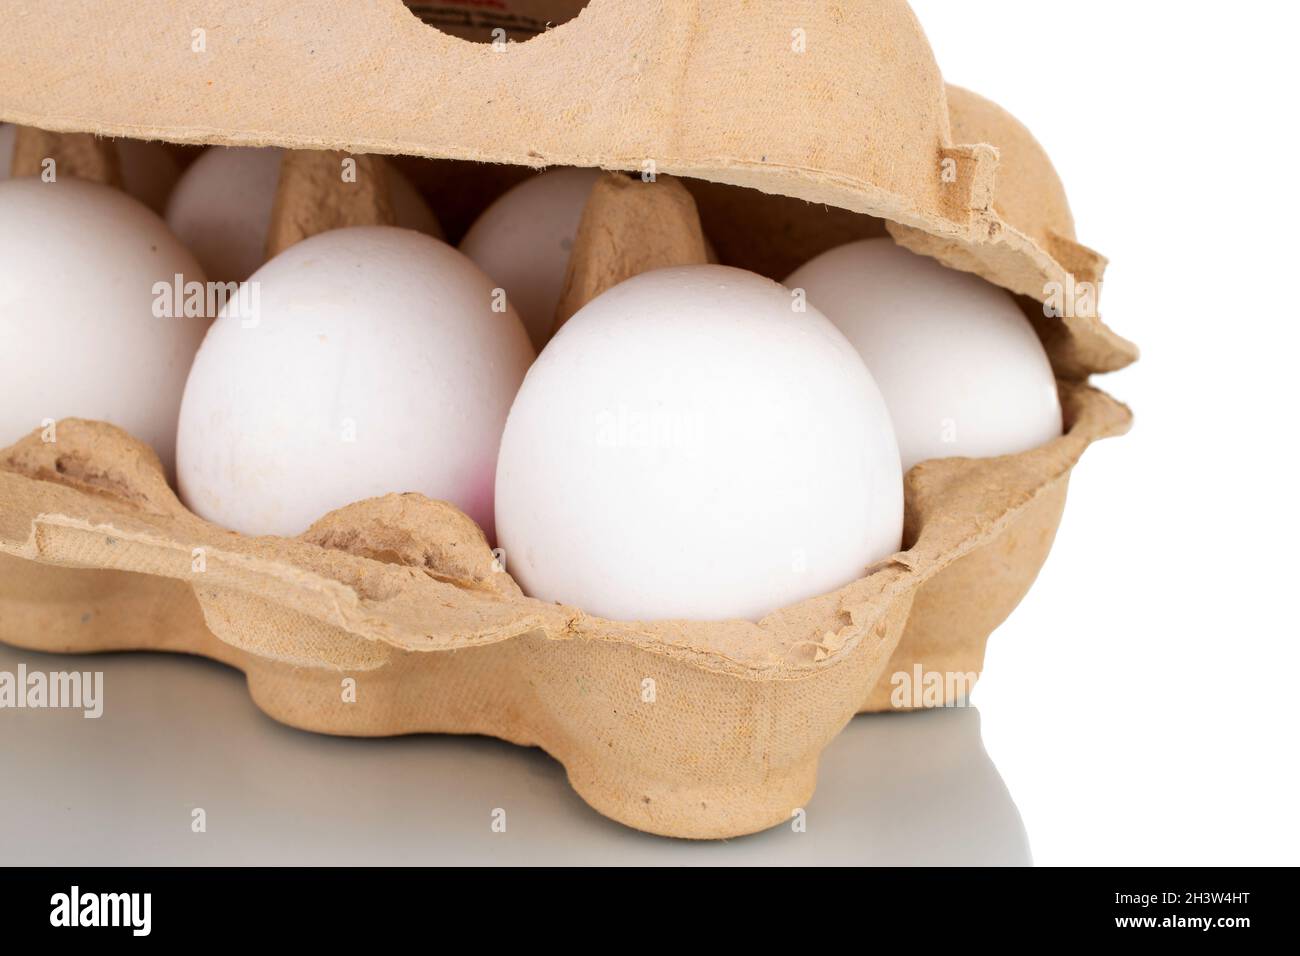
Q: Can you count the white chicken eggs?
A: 7